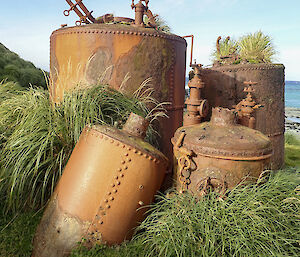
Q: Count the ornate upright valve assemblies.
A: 2